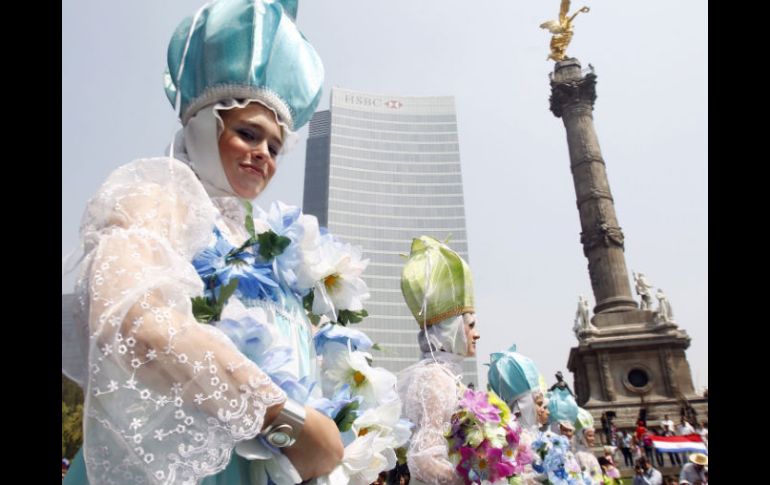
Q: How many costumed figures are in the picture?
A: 5